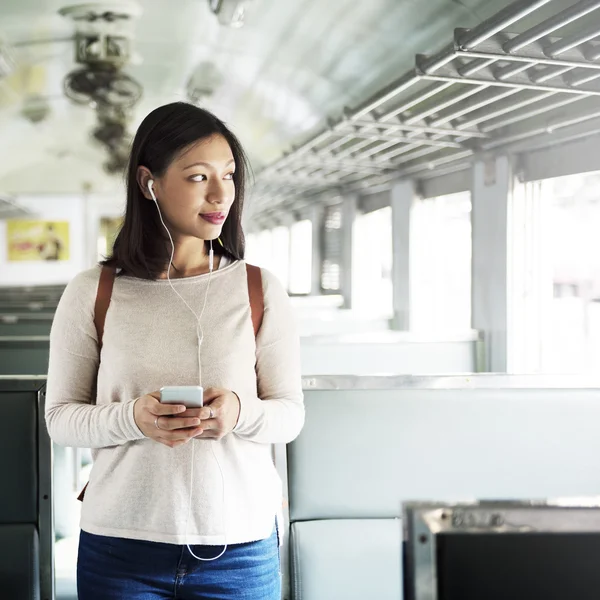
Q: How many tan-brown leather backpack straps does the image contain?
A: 2